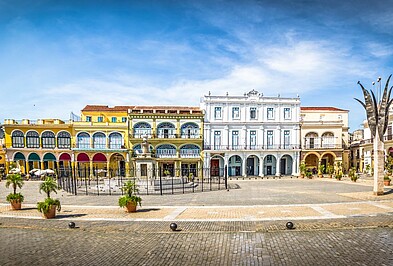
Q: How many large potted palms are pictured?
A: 3